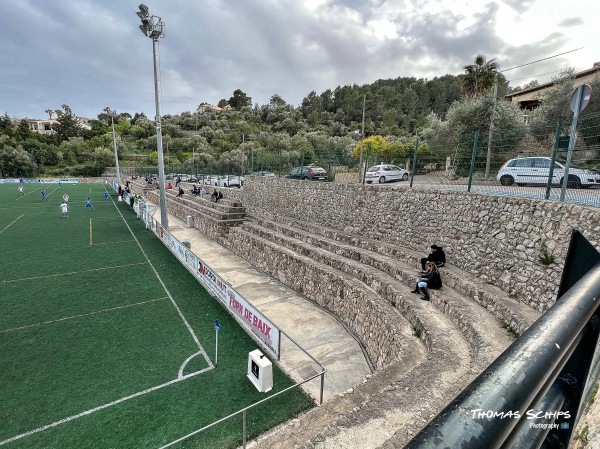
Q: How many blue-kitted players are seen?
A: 4